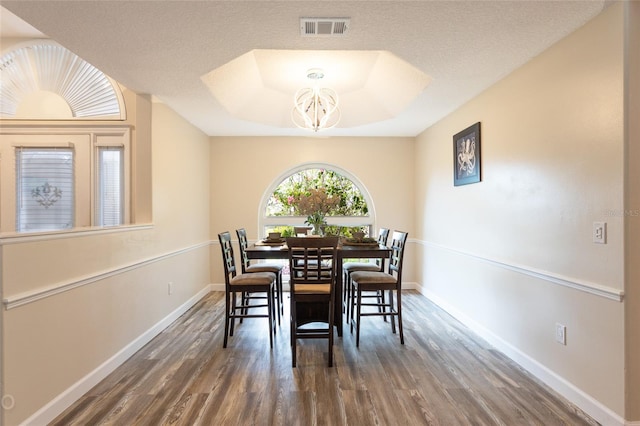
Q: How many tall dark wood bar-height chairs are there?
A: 6